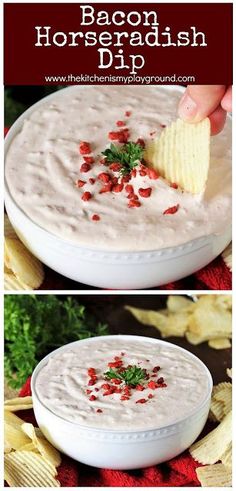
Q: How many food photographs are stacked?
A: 2